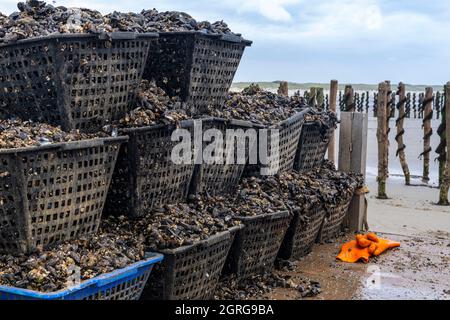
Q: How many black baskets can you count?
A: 11